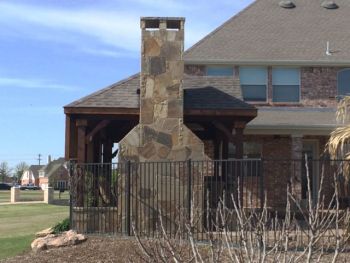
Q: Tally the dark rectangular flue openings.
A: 2